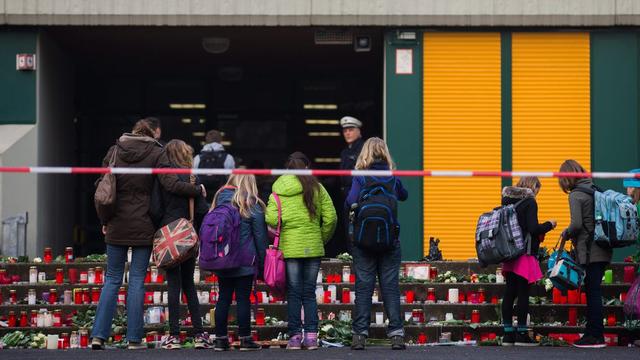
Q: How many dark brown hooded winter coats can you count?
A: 1